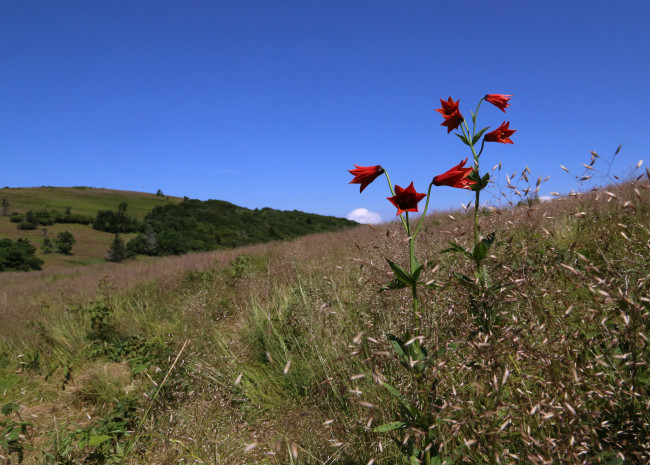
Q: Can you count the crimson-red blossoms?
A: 7